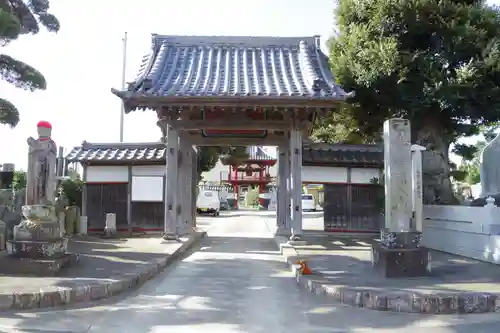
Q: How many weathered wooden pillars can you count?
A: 4